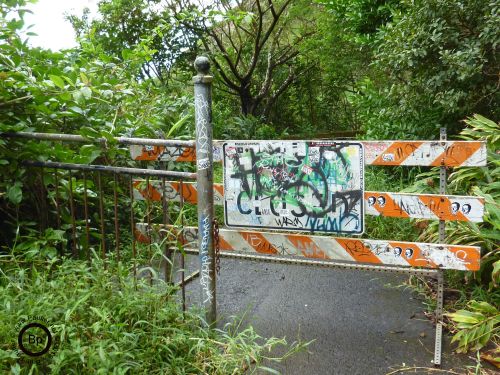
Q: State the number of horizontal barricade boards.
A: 3